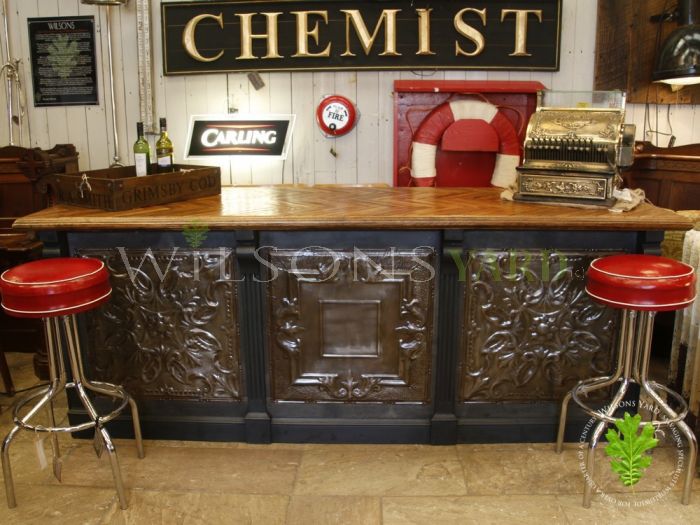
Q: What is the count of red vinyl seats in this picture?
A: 2